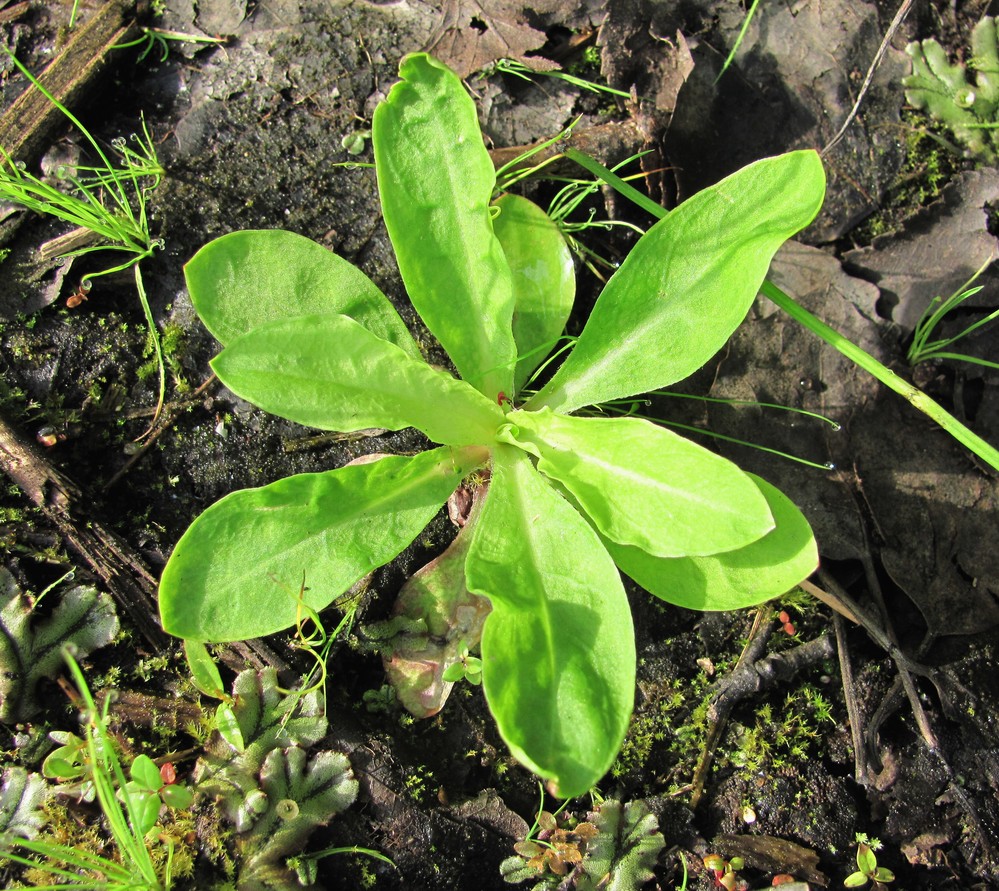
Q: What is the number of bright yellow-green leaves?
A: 9